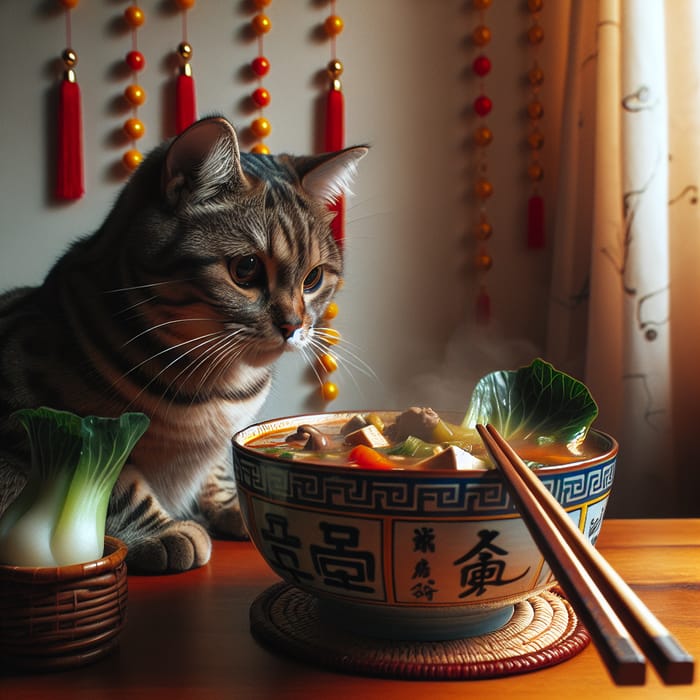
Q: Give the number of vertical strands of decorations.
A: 7